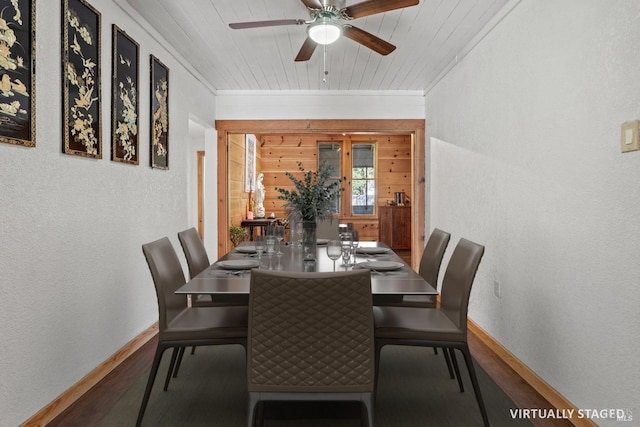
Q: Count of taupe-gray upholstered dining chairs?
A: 6